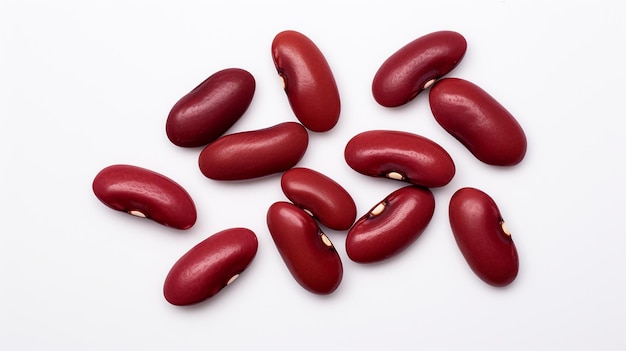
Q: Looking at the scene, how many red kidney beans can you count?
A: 12